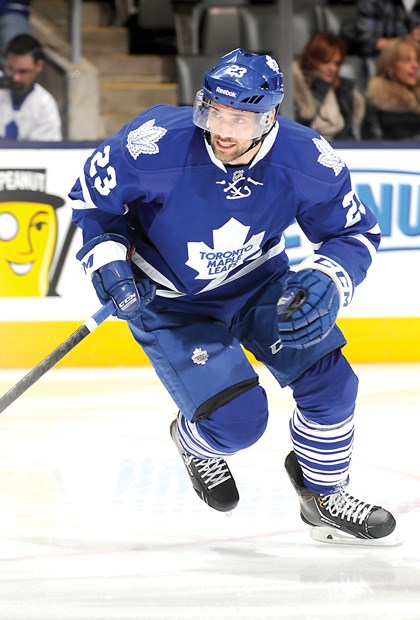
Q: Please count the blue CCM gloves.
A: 2